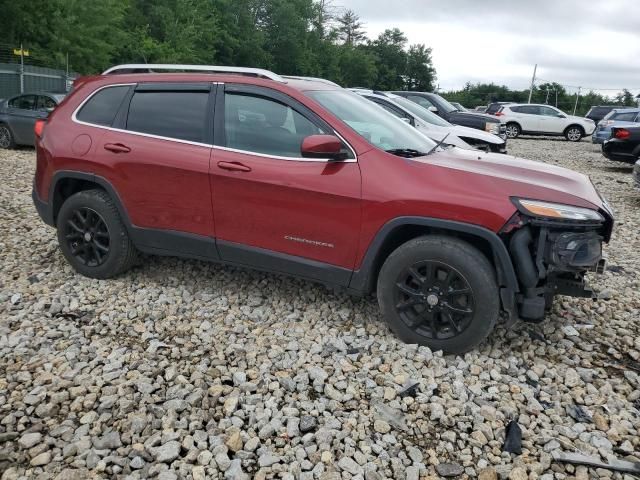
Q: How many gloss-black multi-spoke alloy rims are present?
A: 2